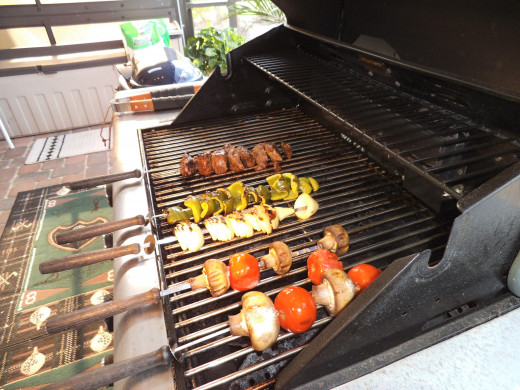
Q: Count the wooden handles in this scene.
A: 5